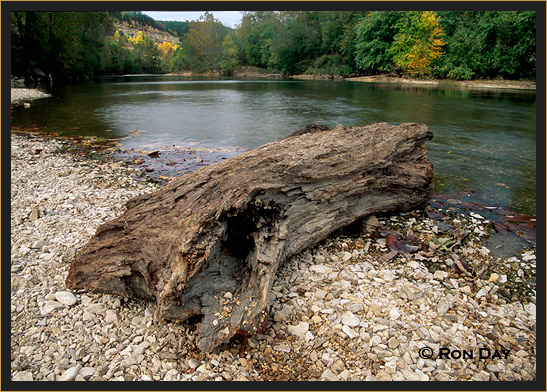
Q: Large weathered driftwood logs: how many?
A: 1